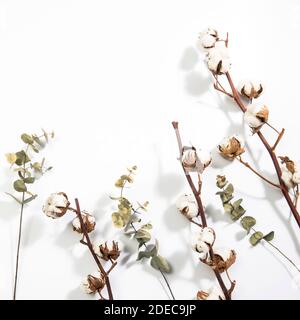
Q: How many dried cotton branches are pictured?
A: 3